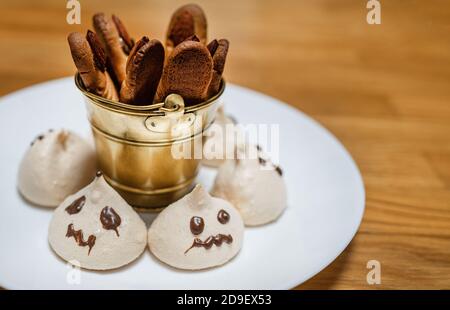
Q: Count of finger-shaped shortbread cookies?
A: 6